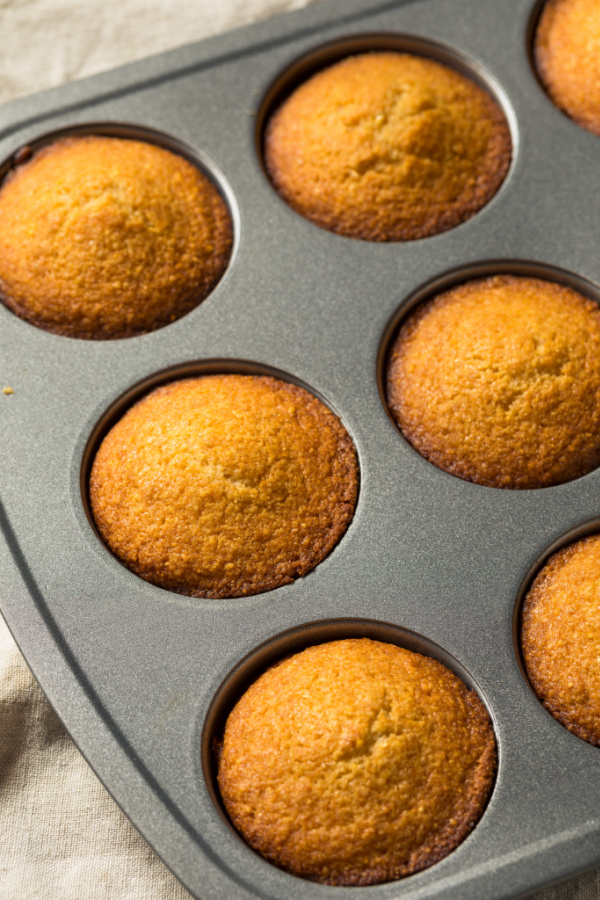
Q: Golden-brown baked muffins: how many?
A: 7